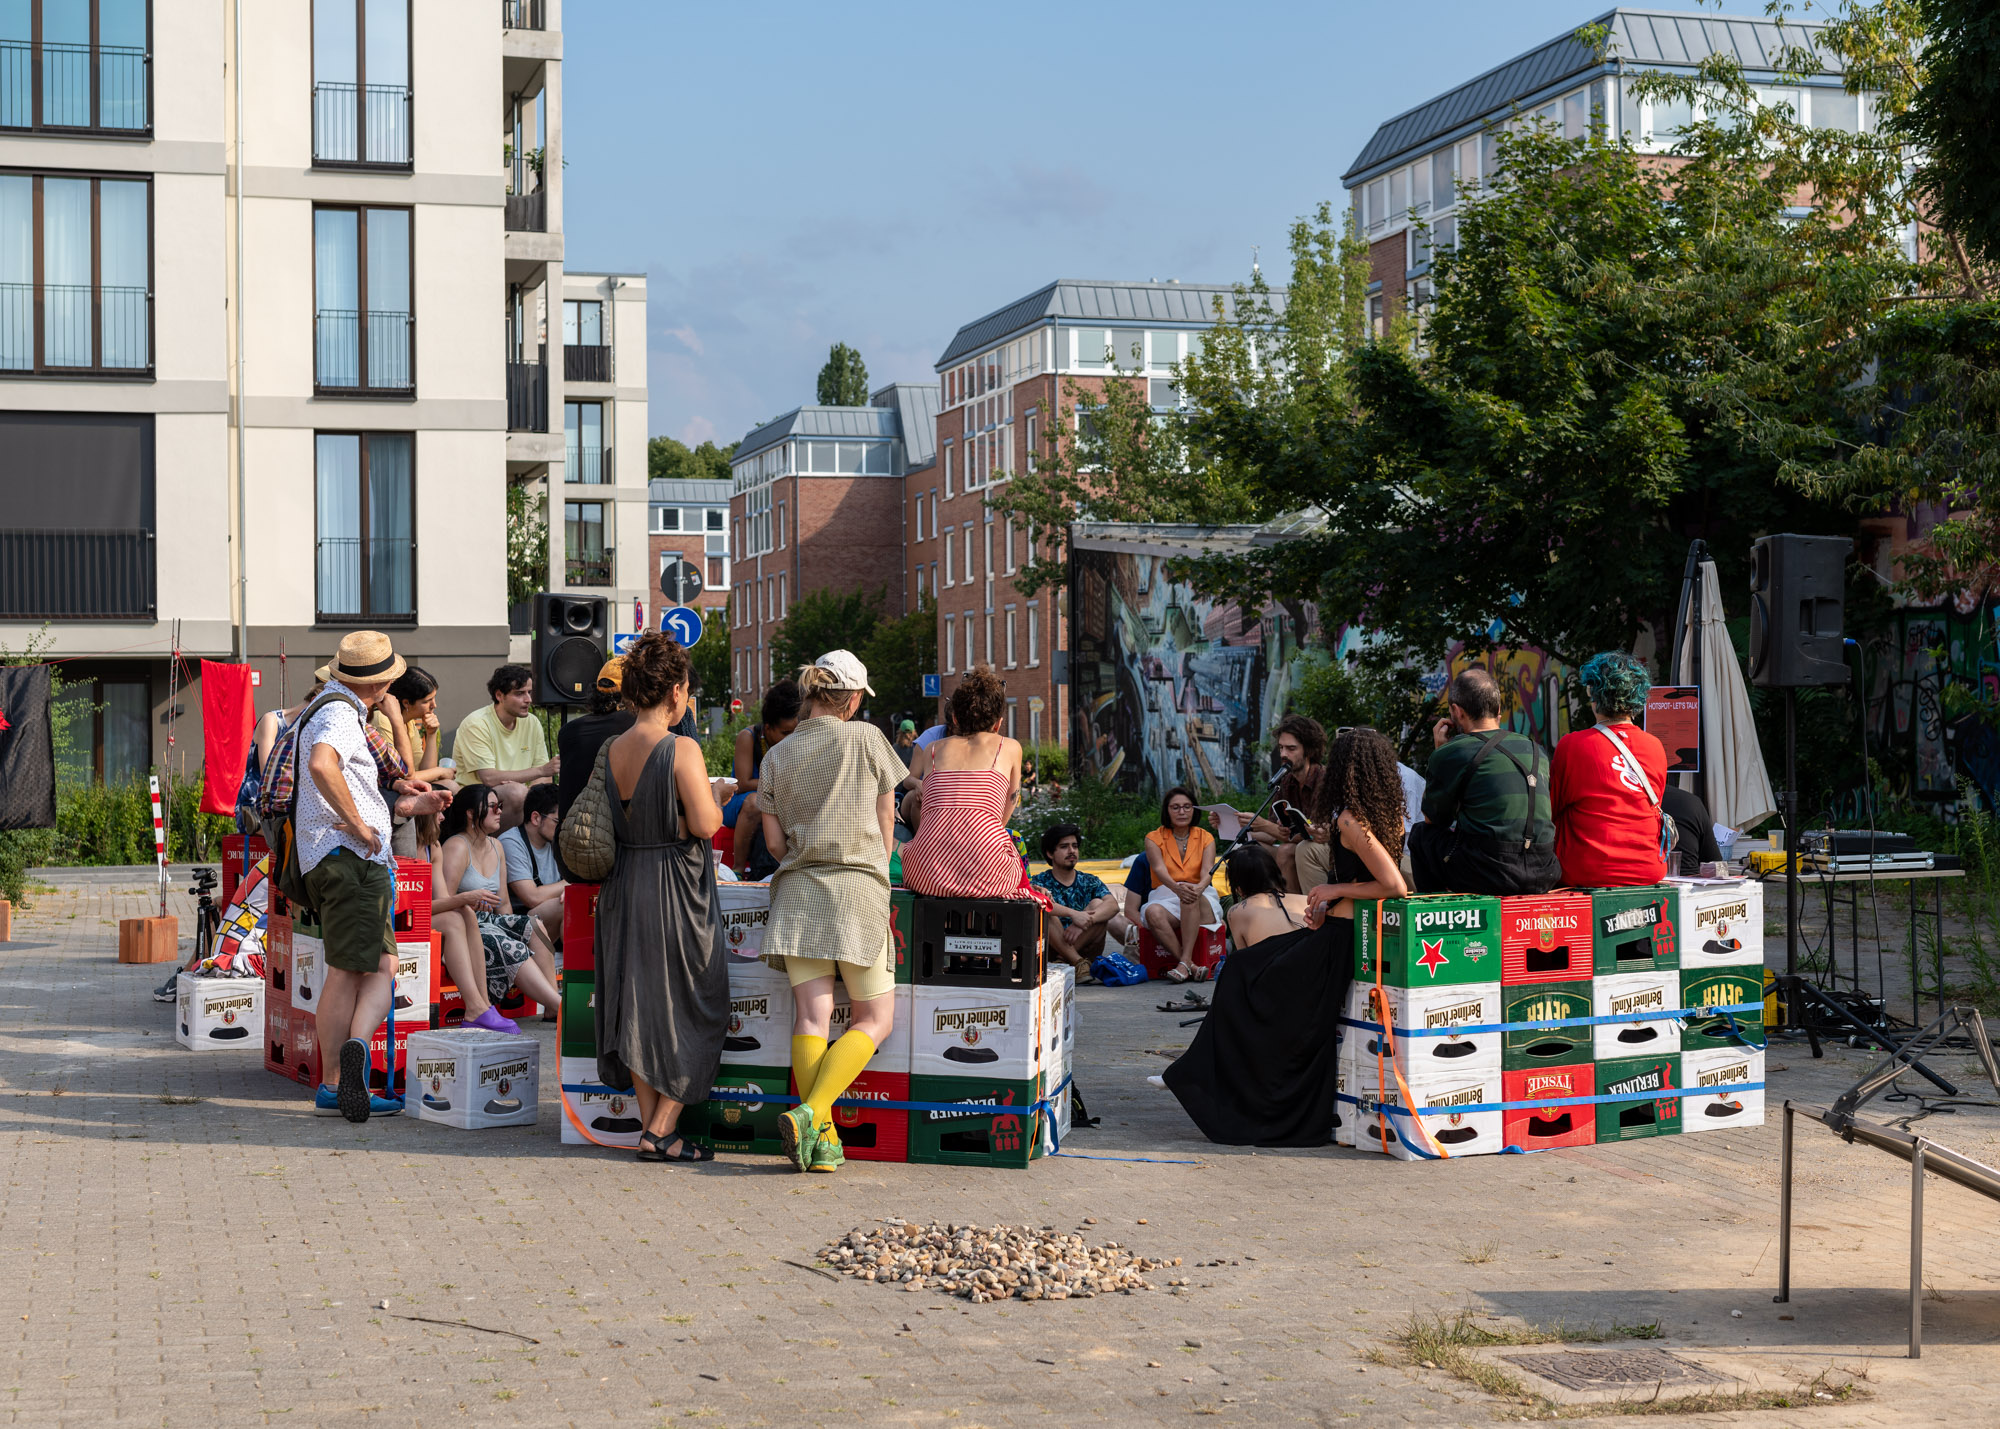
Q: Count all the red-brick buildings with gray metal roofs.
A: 4